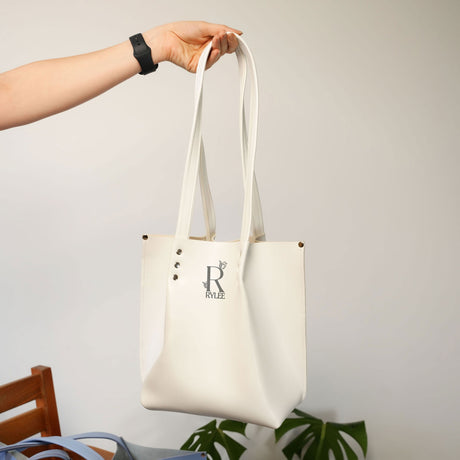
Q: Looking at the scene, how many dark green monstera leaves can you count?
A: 2